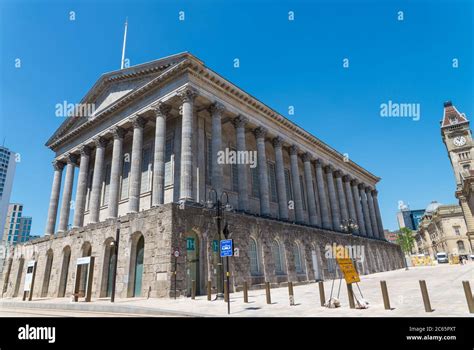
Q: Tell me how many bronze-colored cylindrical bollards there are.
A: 11